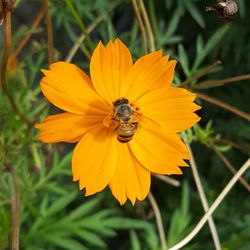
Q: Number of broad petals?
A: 8